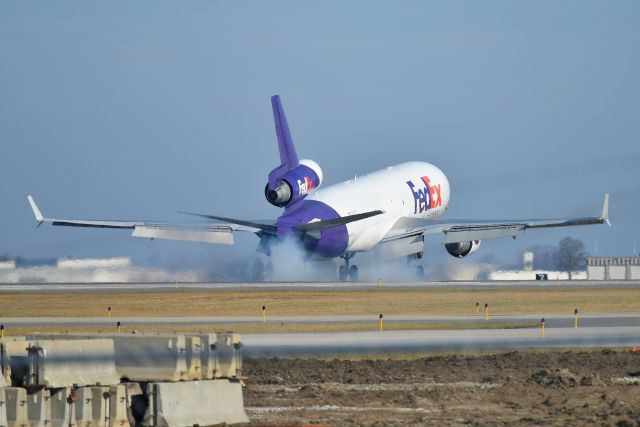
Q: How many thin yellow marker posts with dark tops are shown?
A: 9